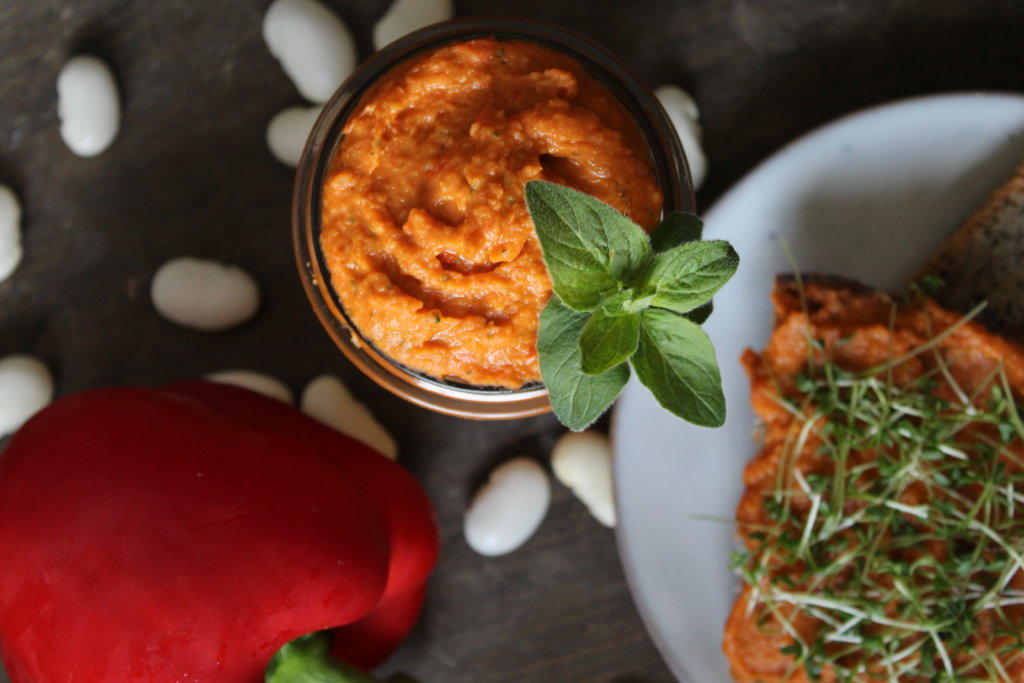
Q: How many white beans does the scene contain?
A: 12